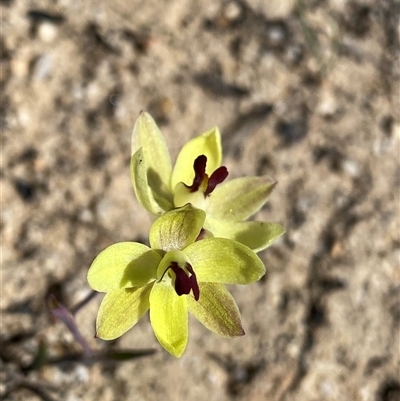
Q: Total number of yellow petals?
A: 11